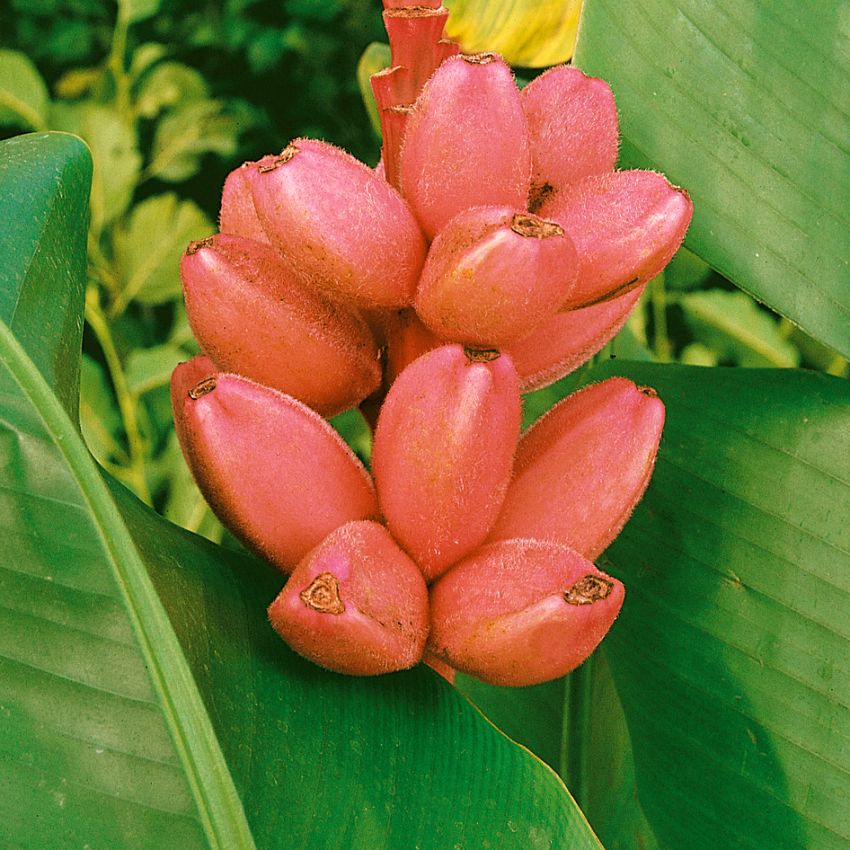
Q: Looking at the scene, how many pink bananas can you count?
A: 14